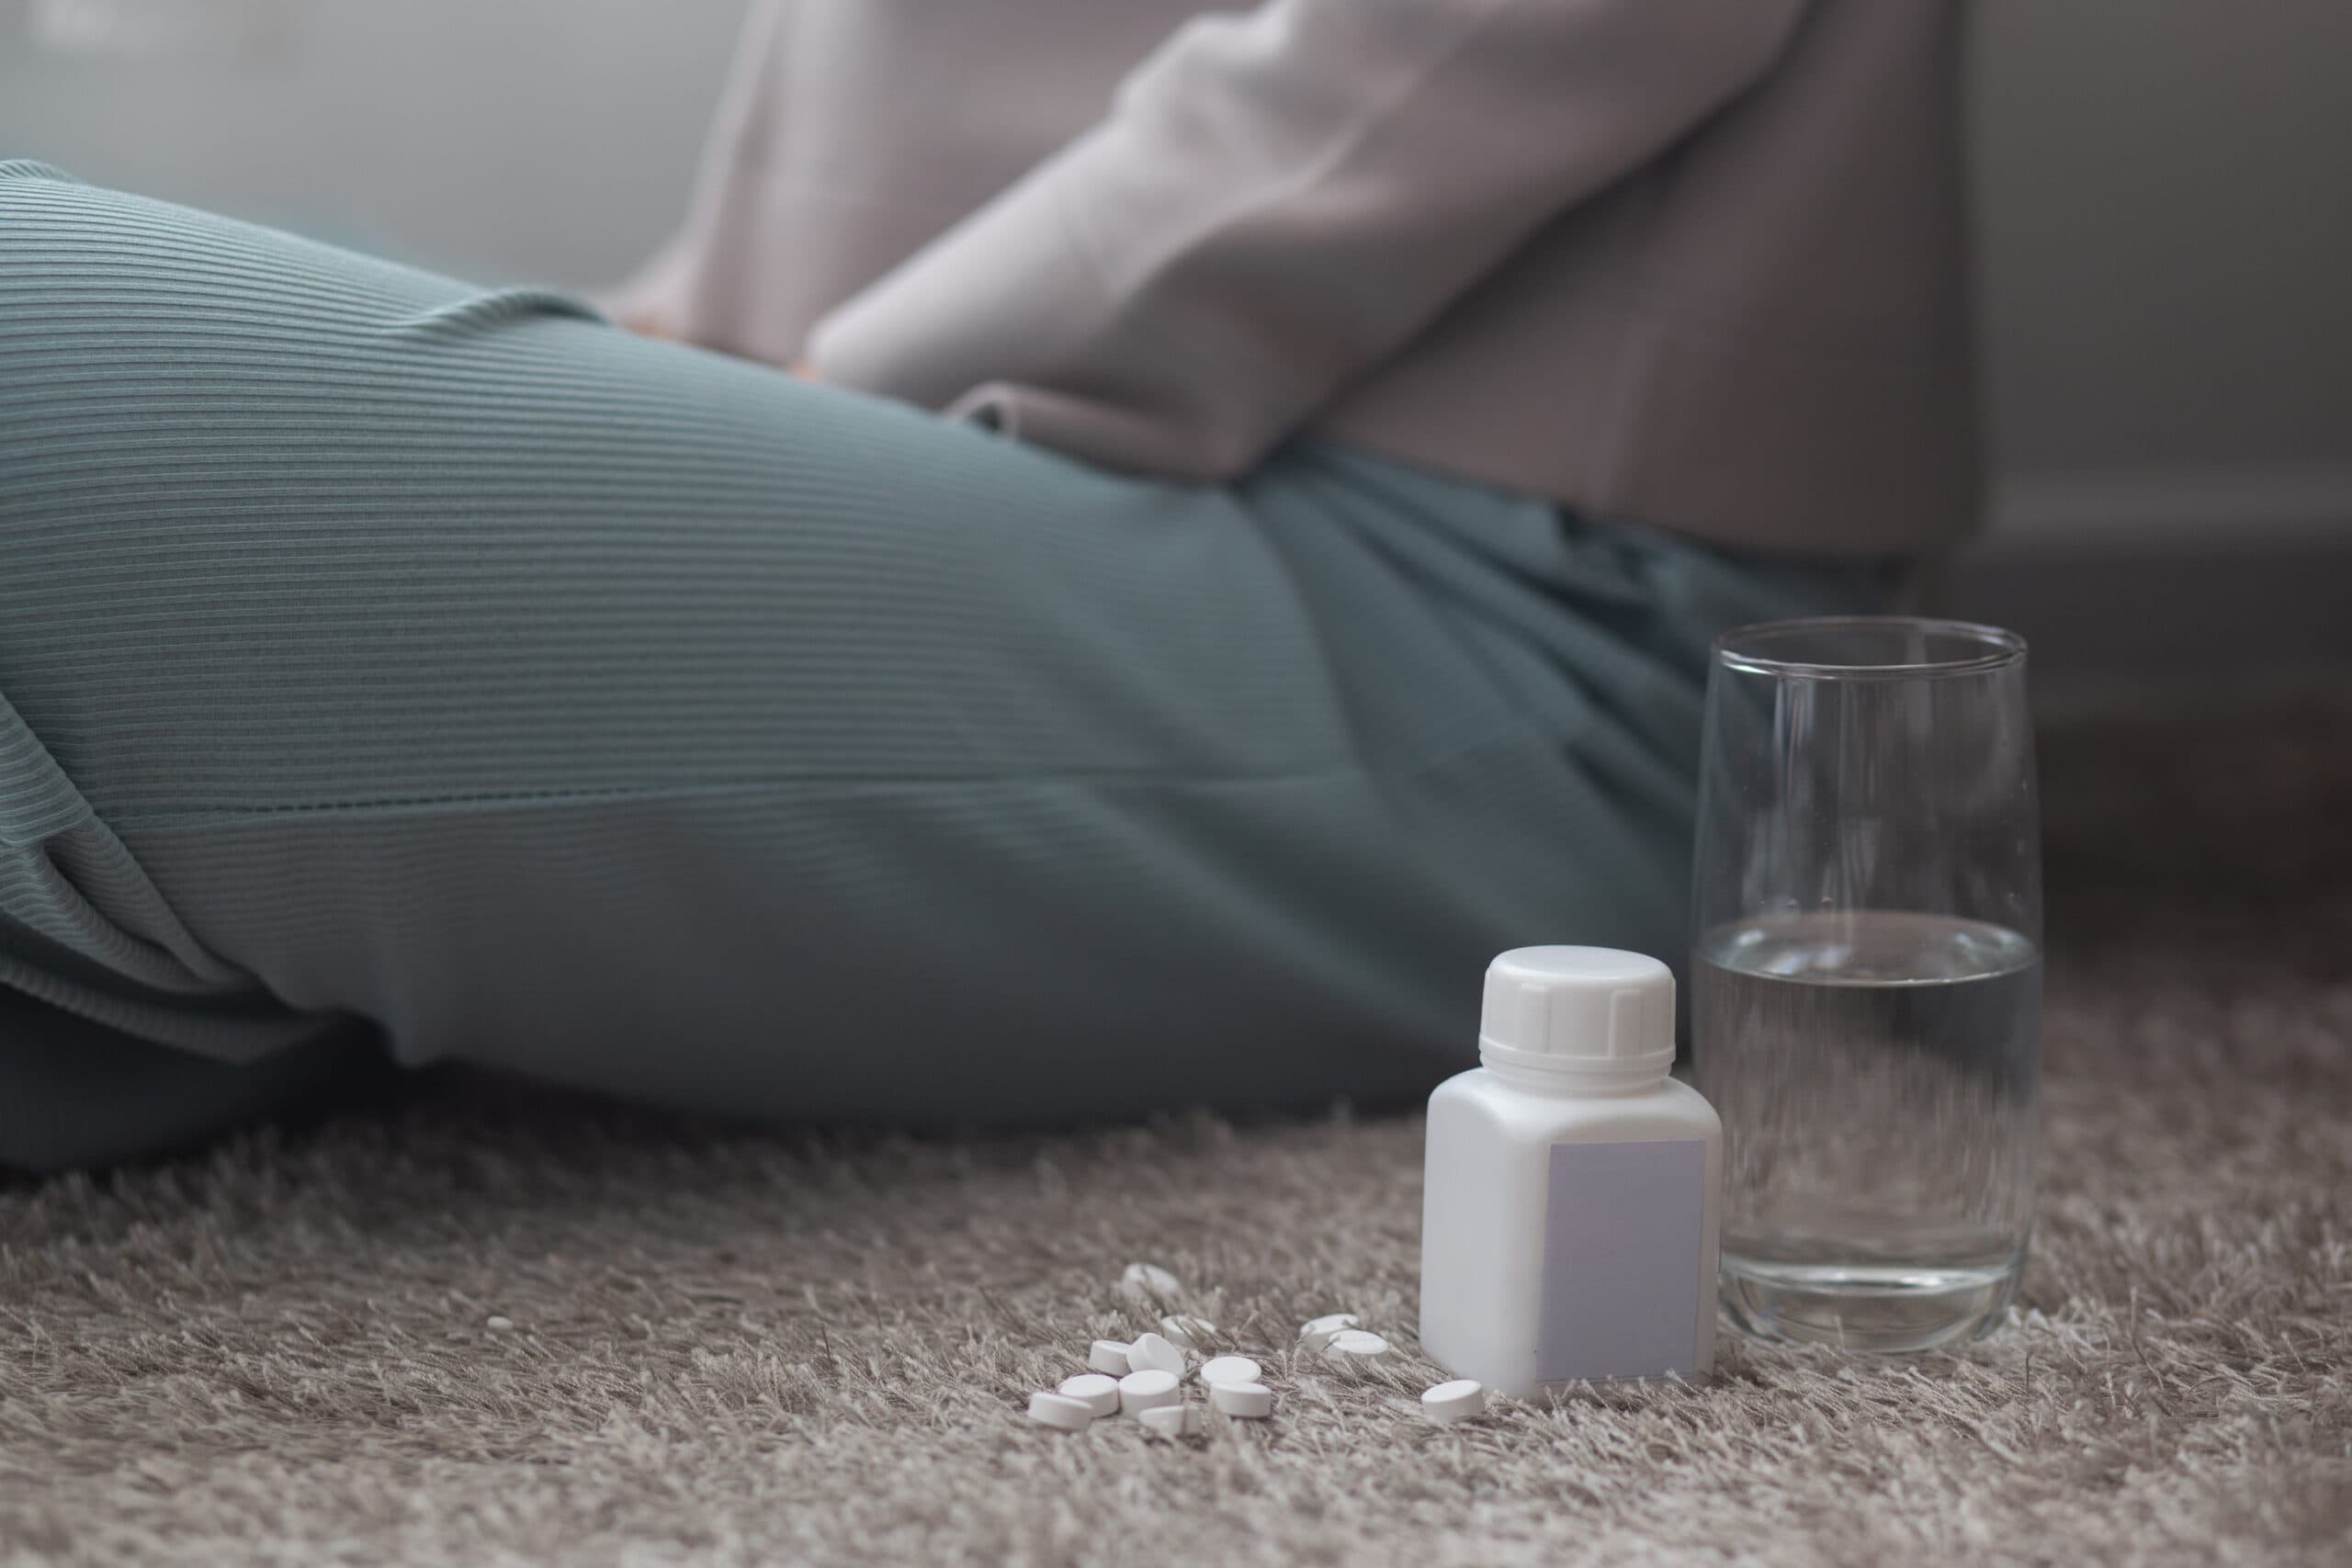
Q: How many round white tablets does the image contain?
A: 13